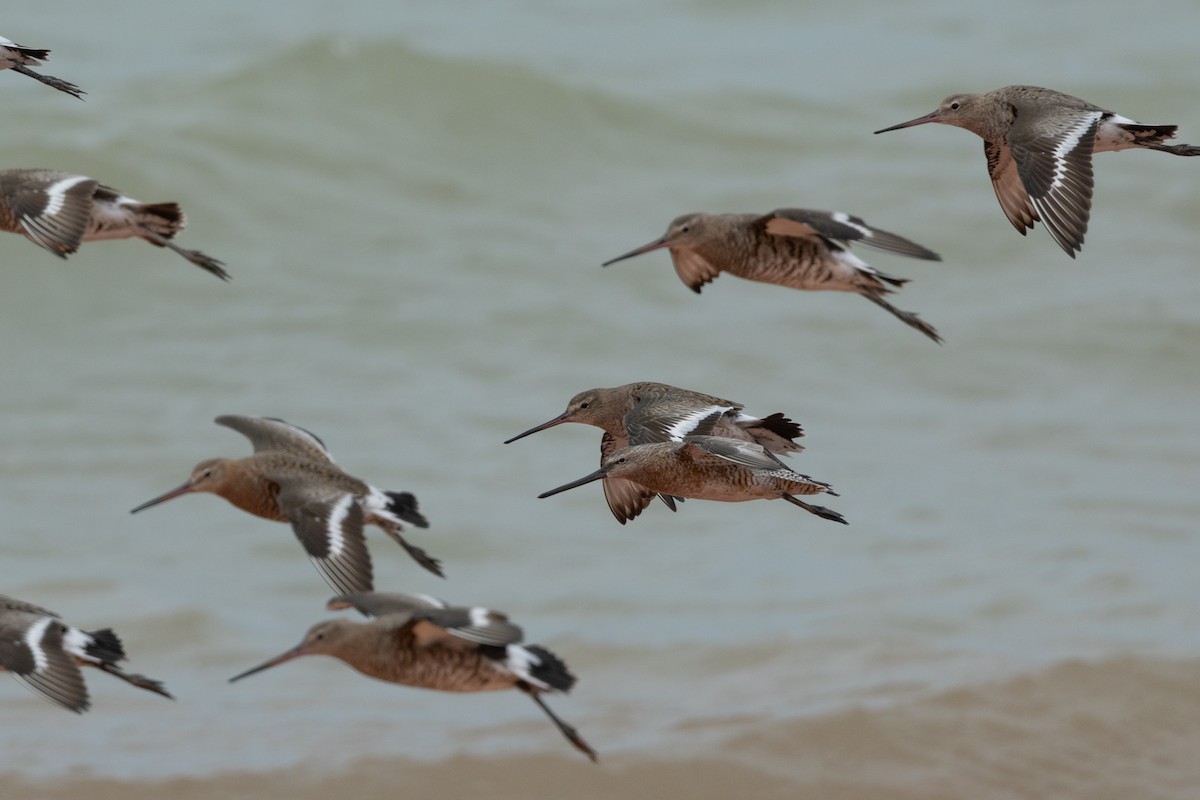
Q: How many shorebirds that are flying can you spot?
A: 9